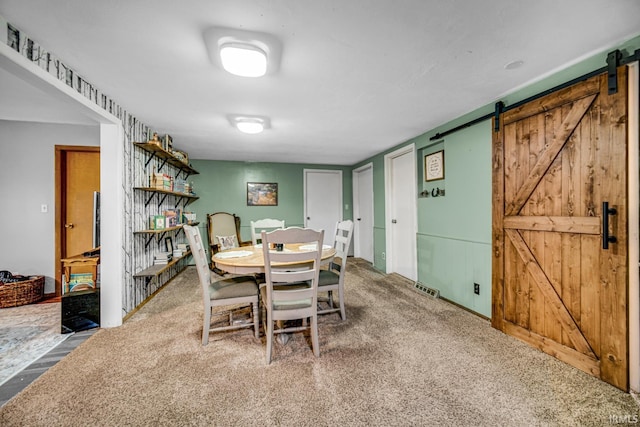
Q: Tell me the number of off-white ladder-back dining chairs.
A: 4